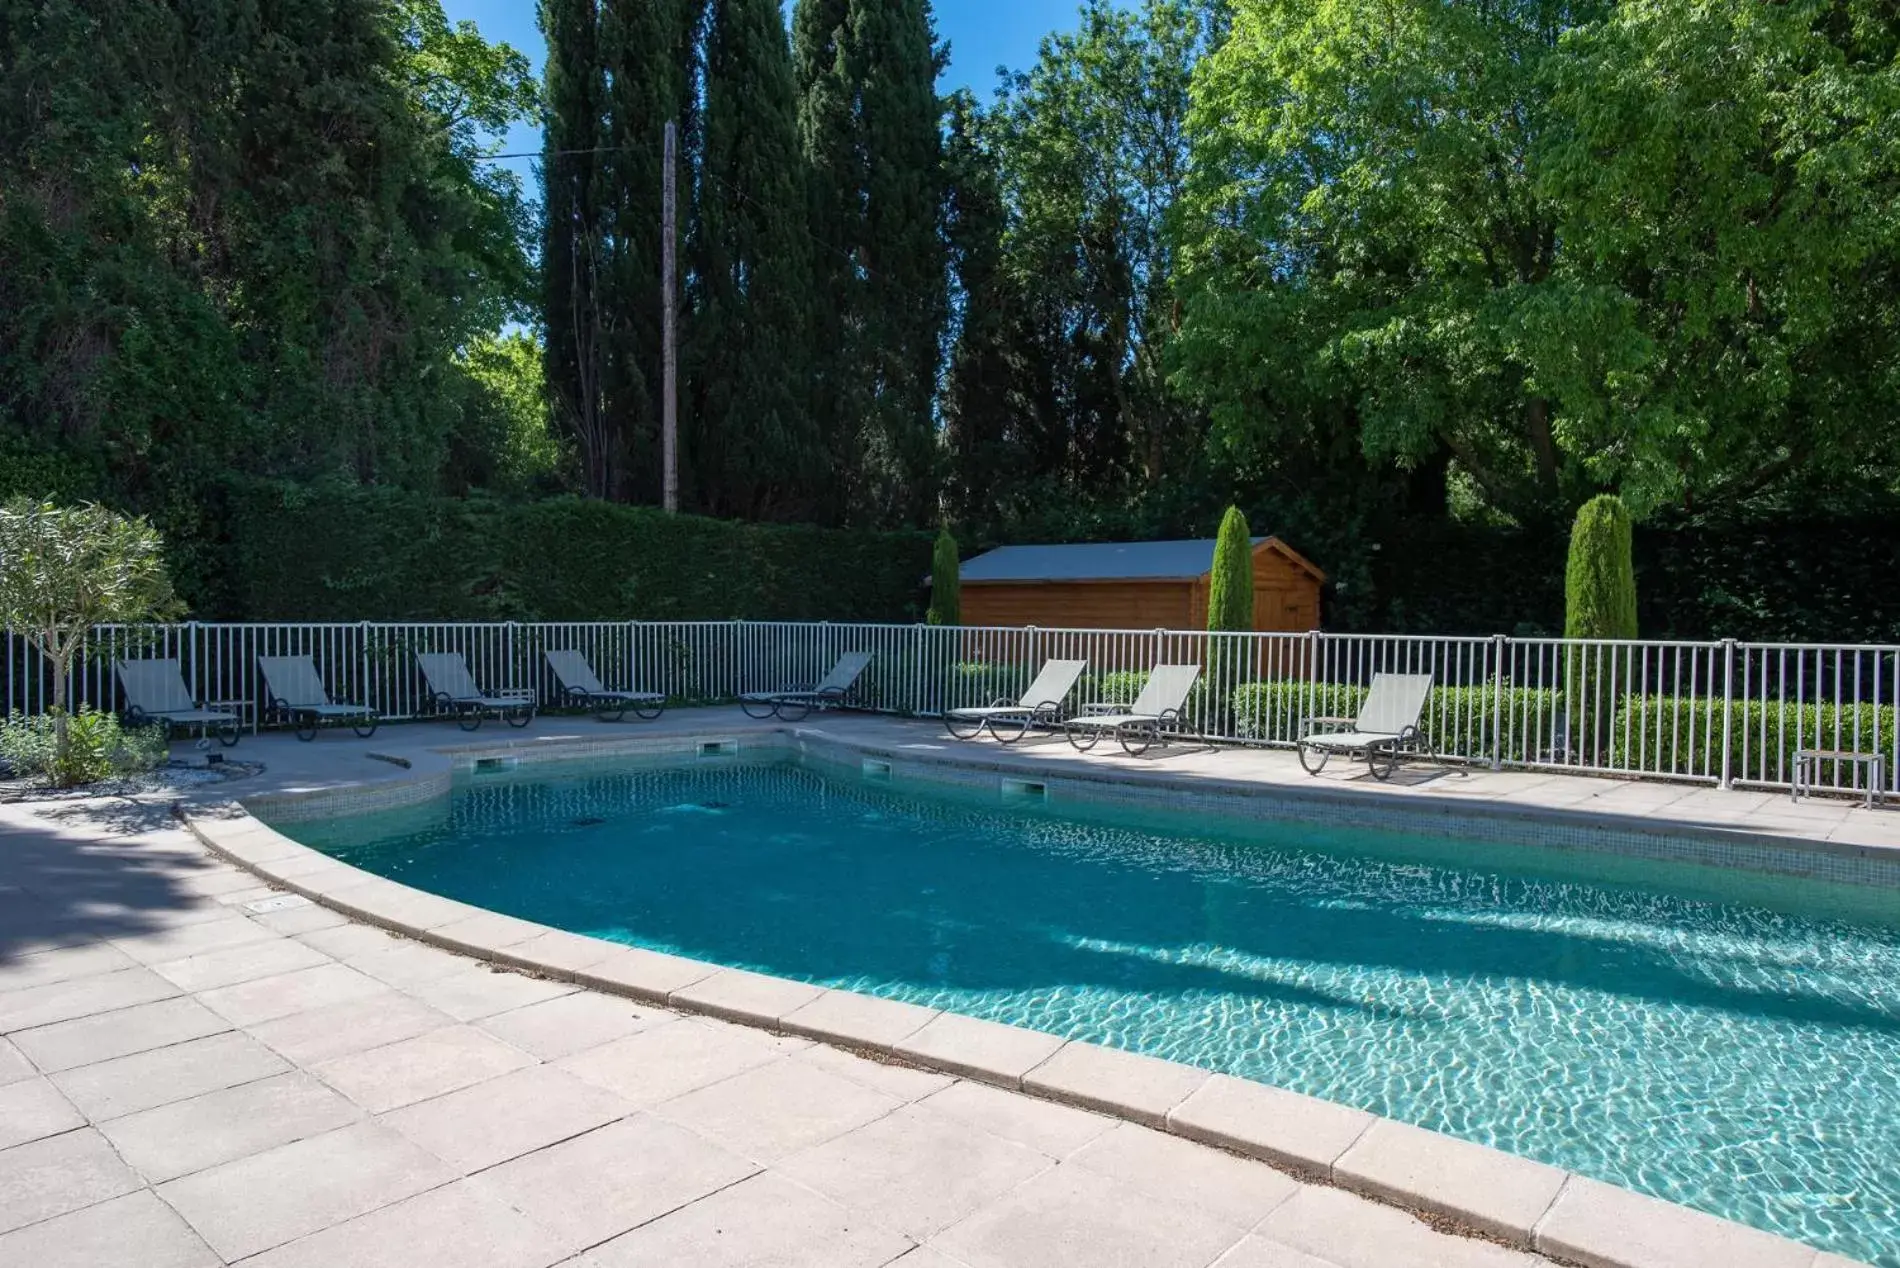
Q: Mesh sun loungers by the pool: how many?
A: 8